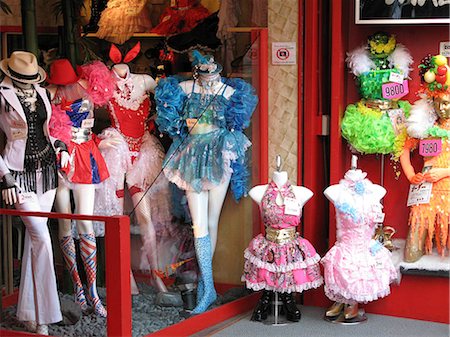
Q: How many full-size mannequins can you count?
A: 4